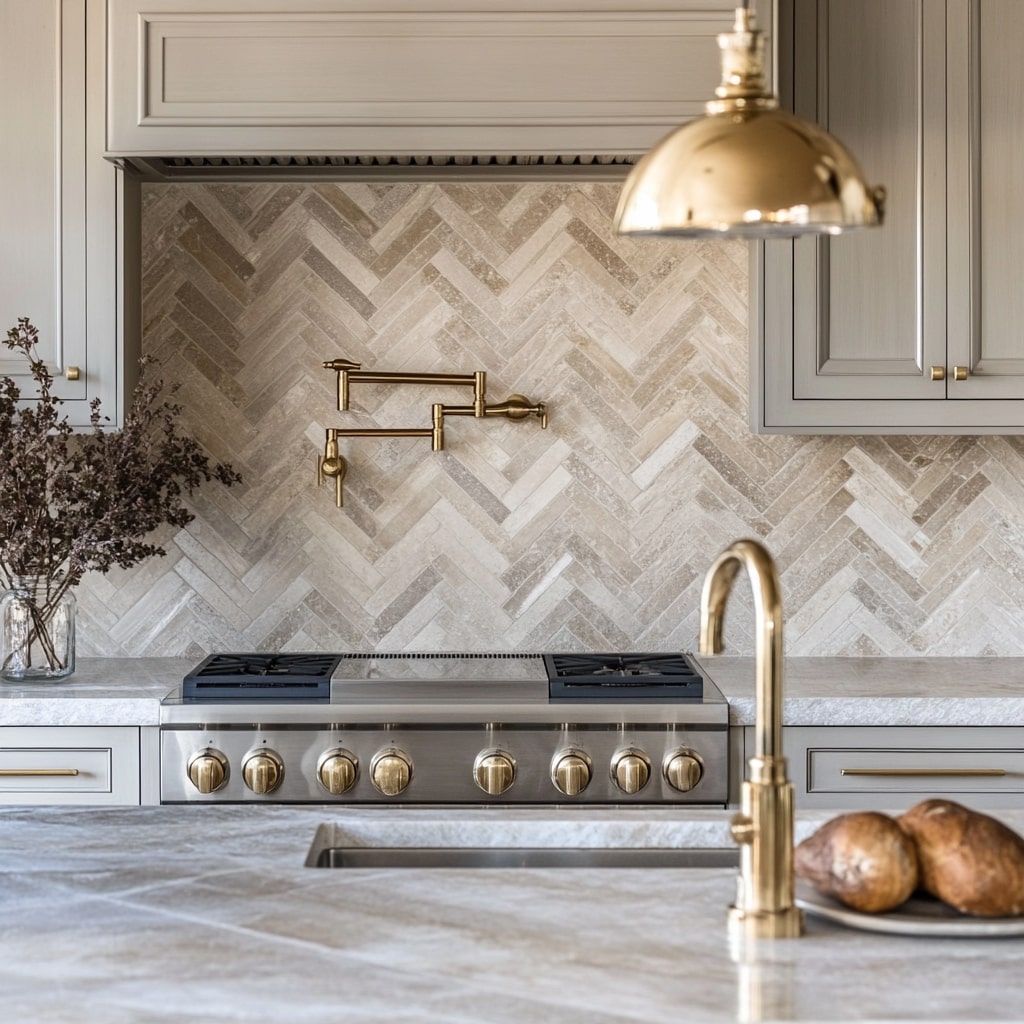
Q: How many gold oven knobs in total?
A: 8